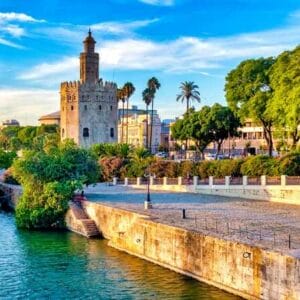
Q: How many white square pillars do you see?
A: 12